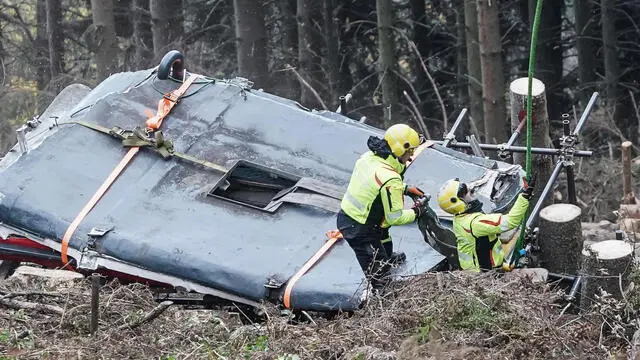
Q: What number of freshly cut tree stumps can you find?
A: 3